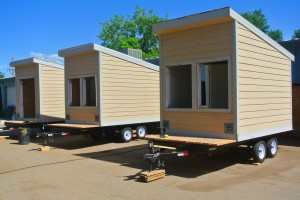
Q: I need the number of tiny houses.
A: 3